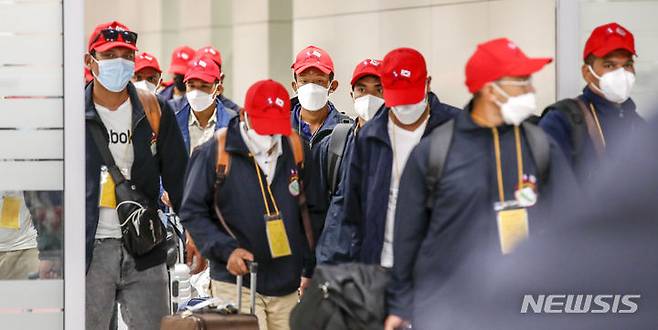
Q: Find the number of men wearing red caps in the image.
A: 11